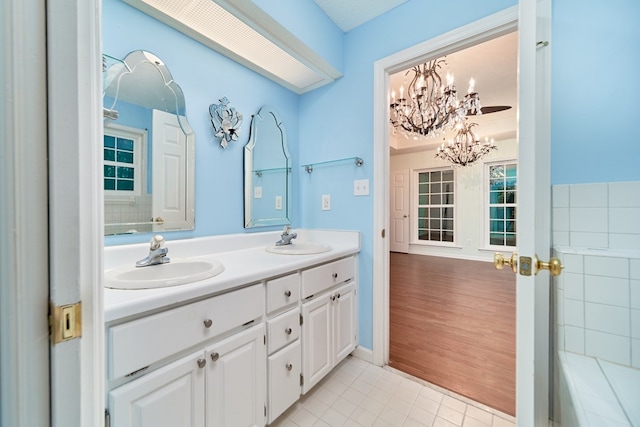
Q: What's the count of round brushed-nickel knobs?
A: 9